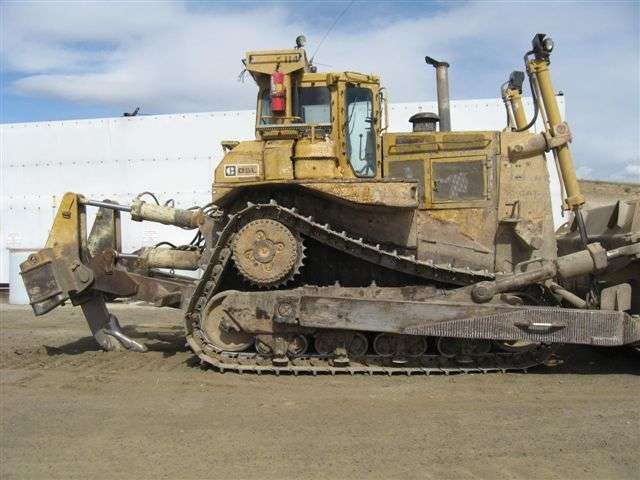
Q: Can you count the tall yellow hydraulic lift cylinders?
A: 2